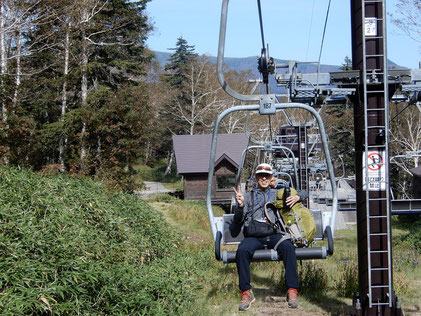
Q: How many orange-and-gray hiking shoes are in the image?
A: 2